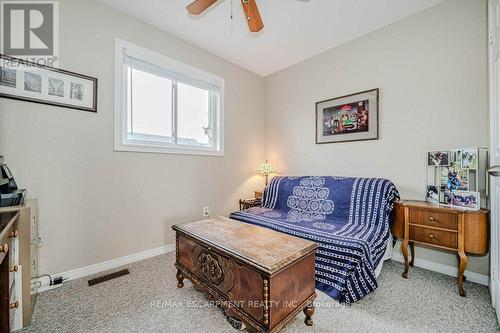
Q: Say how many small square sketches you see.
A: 4